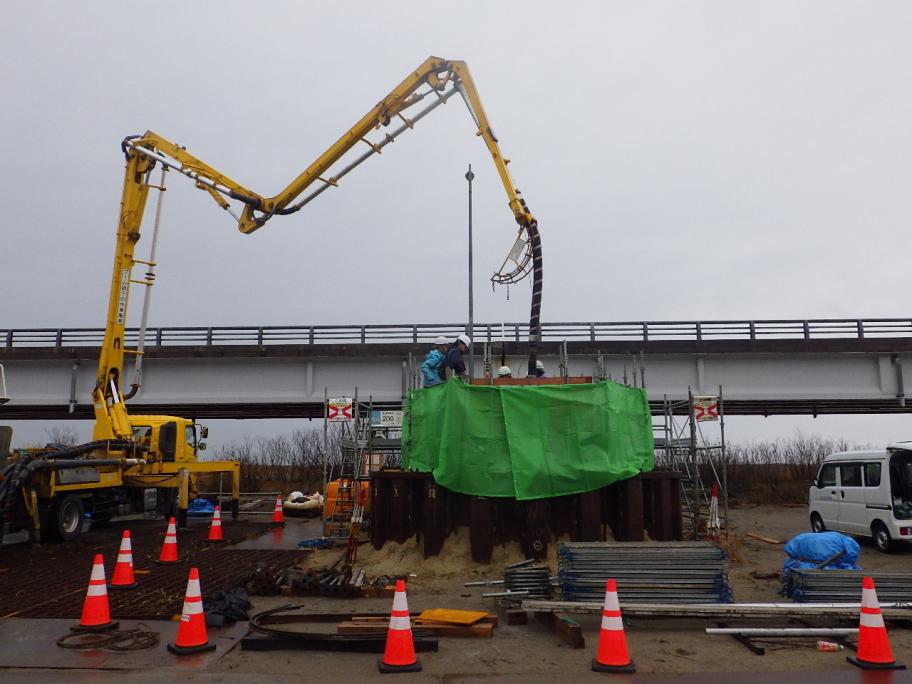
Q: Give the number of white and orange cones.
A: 9